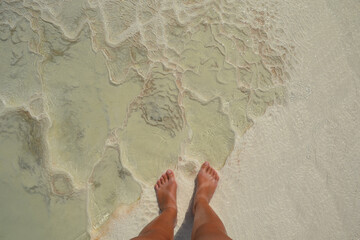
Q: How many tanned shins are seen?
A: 2